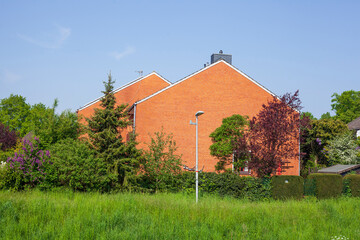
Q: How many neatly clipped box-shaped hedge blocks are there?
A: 3